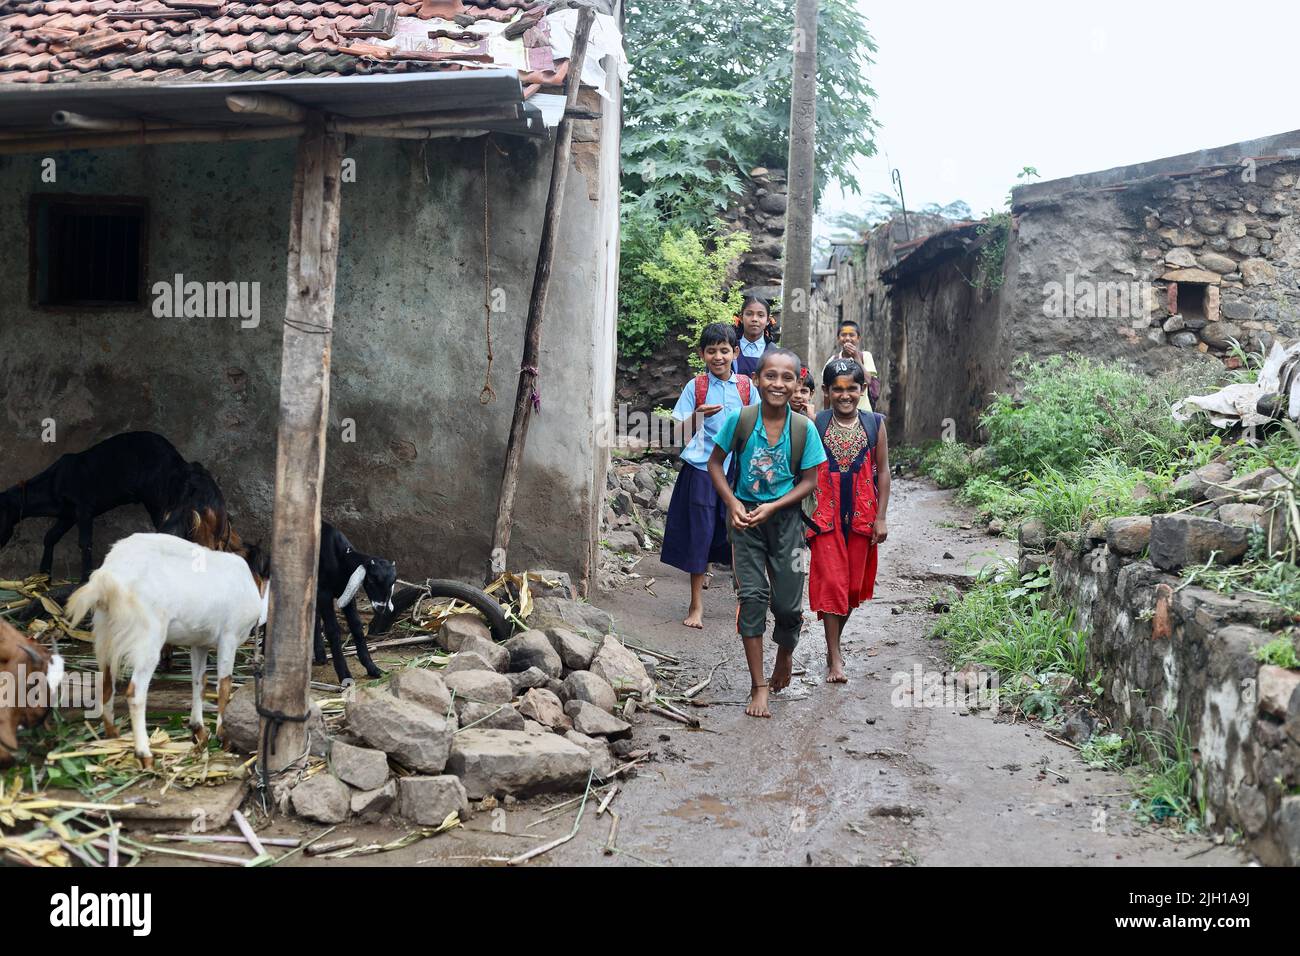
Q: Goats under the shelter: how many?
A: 5